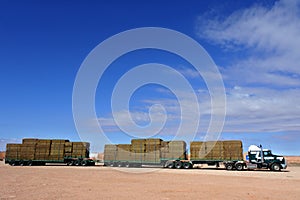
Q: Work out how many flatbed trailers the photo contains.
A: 3